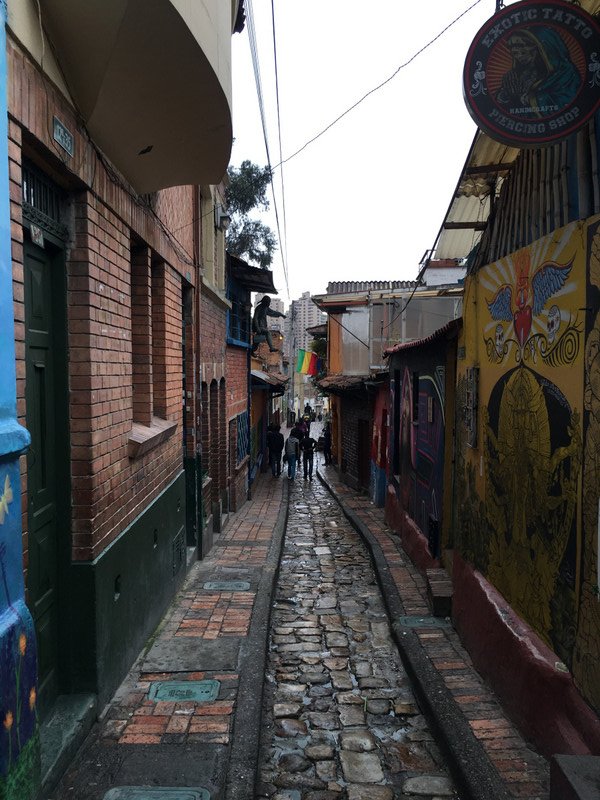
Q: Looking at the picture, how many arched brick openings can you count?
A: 3